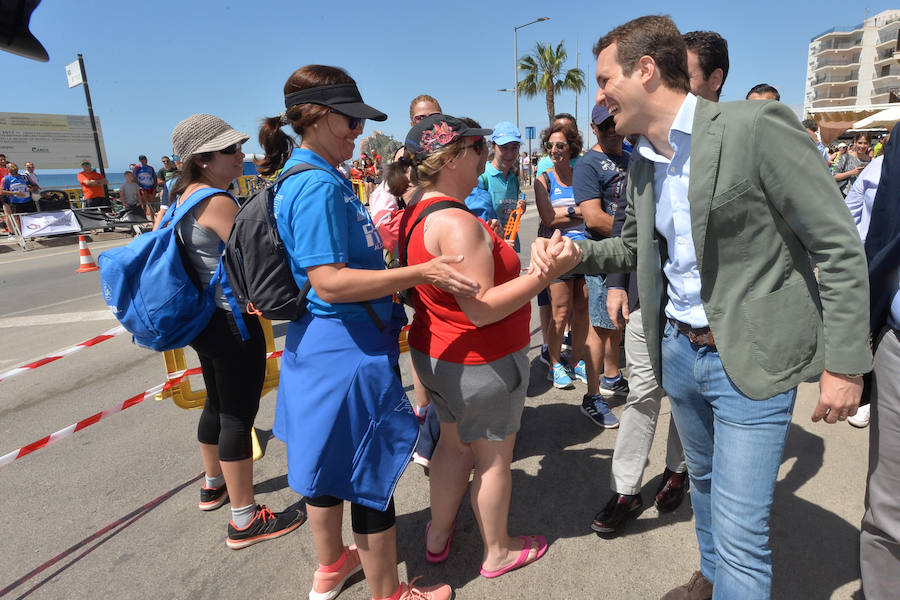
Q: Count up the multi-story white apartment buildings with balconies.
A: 1